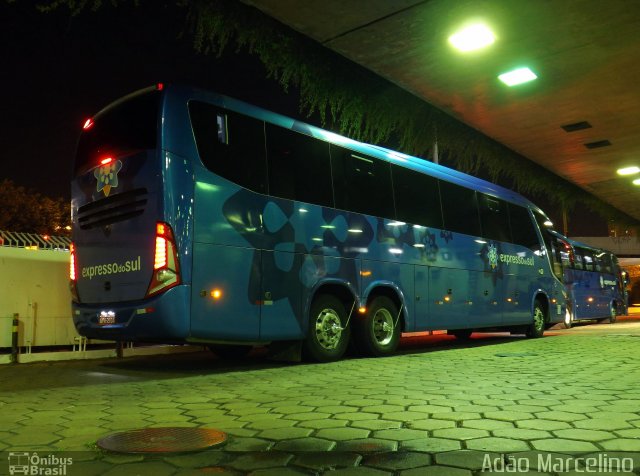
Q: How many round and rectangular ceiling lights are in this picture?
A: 4